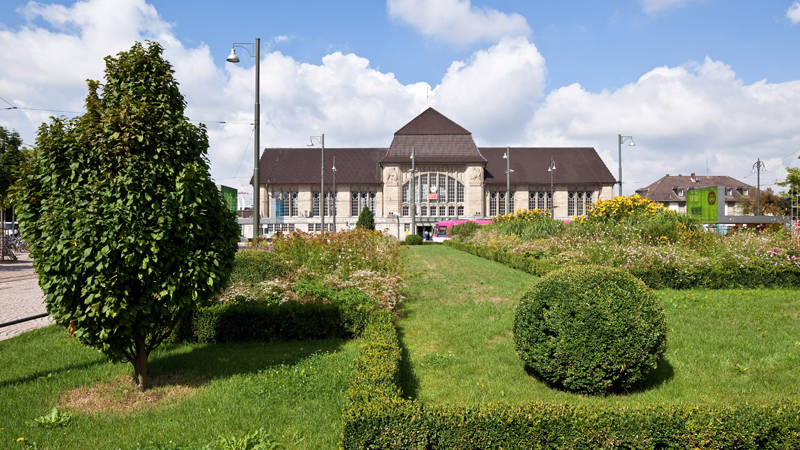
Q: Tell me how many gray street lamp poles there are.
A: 8